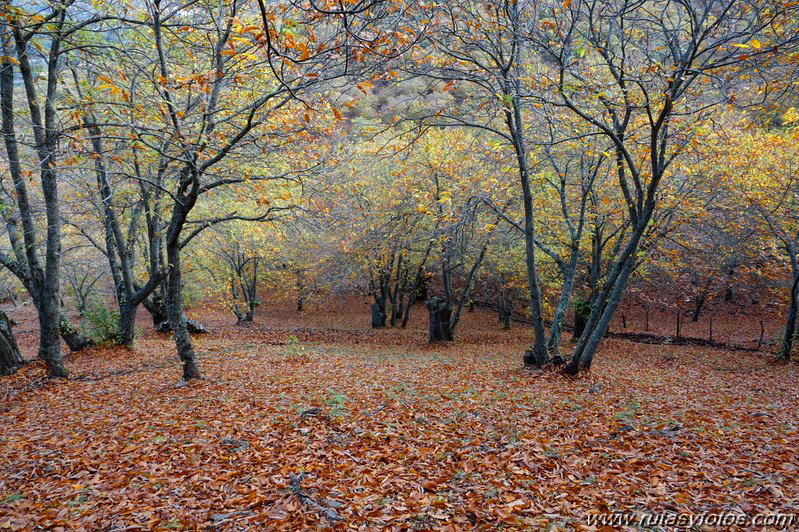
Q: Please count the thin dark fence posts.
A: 5